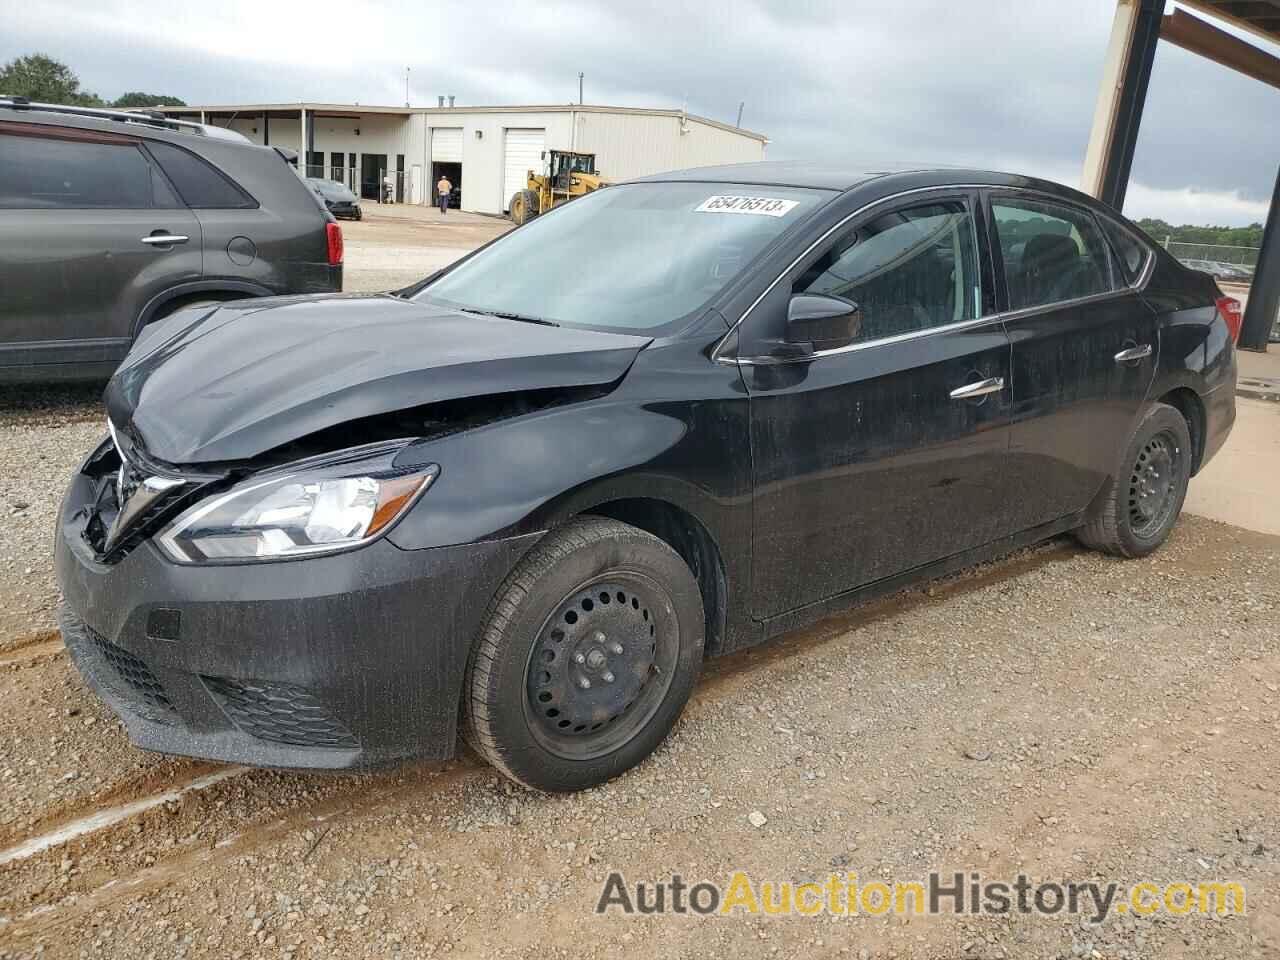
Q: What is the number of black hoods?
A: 1